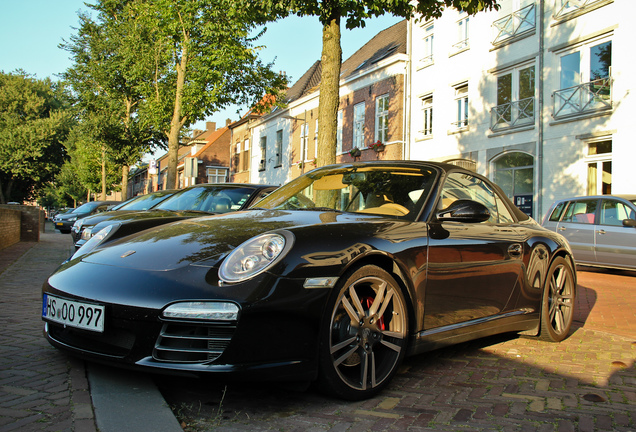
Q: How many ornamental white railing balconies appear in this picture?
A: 4